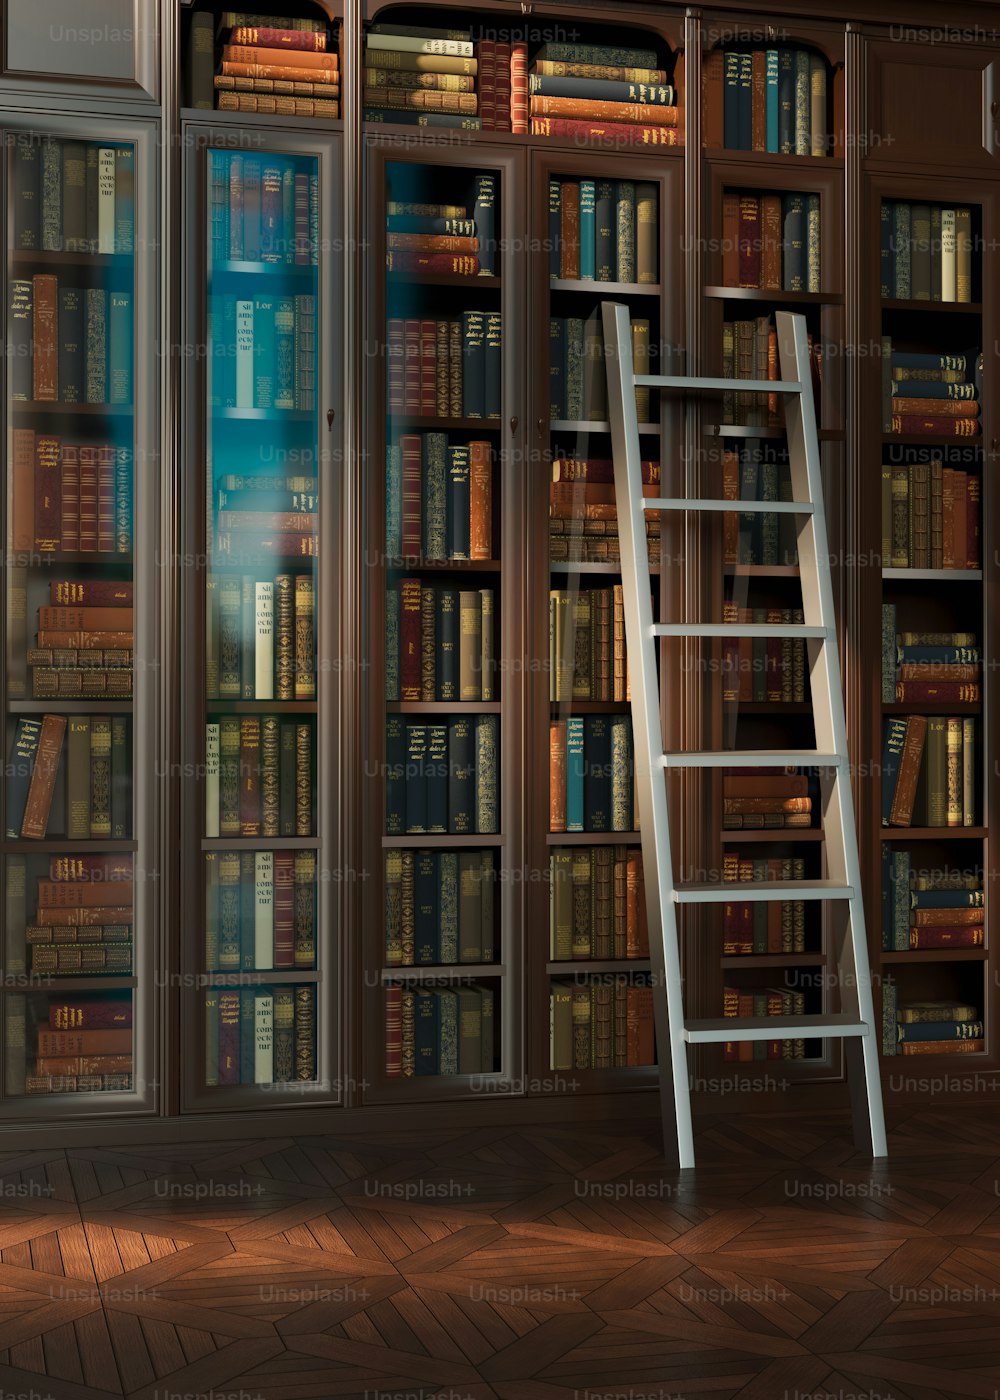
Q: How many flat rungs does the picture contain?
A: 6